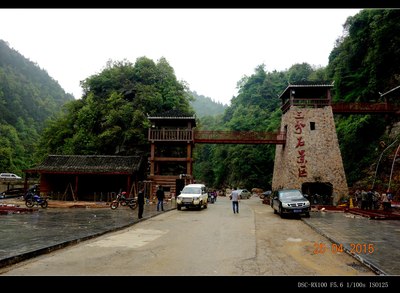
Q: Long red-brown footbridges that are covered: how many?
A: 0